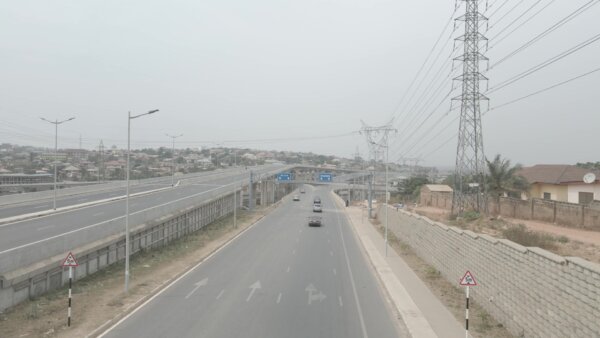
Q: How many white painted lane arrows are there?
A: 3